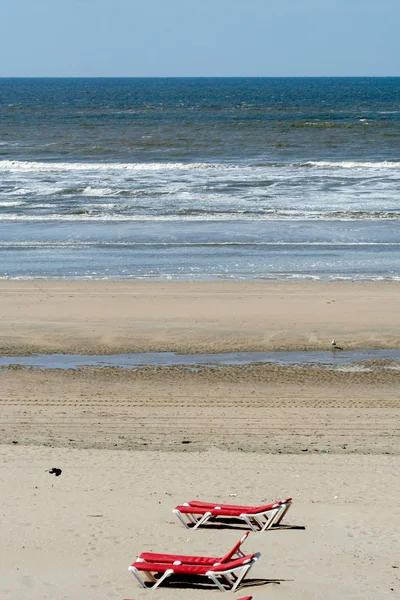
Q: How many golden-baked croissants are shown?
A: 0